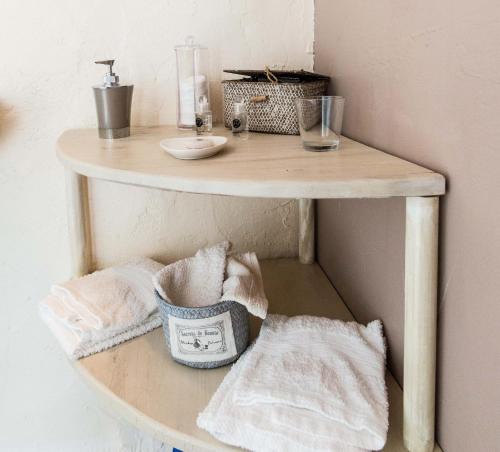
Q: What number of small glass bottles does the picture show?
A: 2